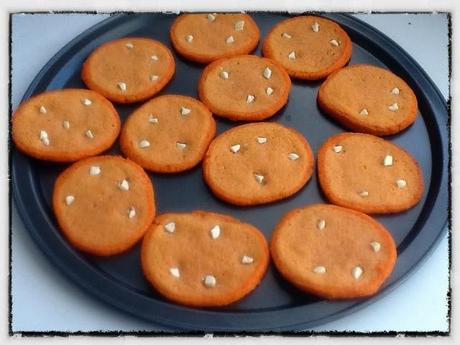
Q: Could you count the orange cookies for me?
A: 12